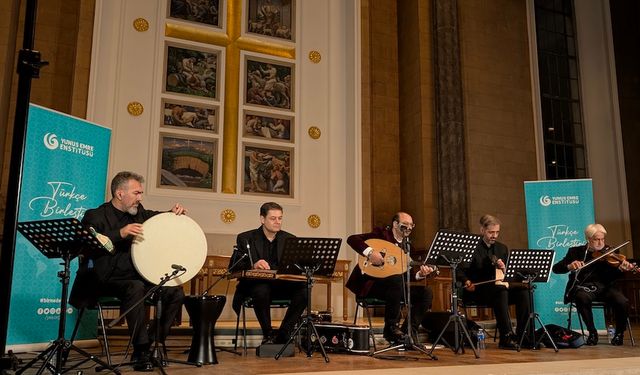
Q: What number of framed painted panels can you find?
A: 8